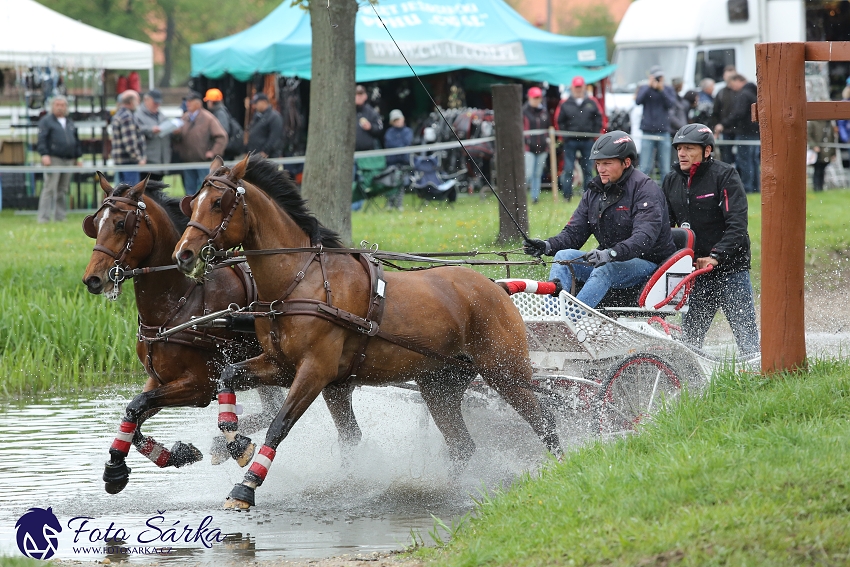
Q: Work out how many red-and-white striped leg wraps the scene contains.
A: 4